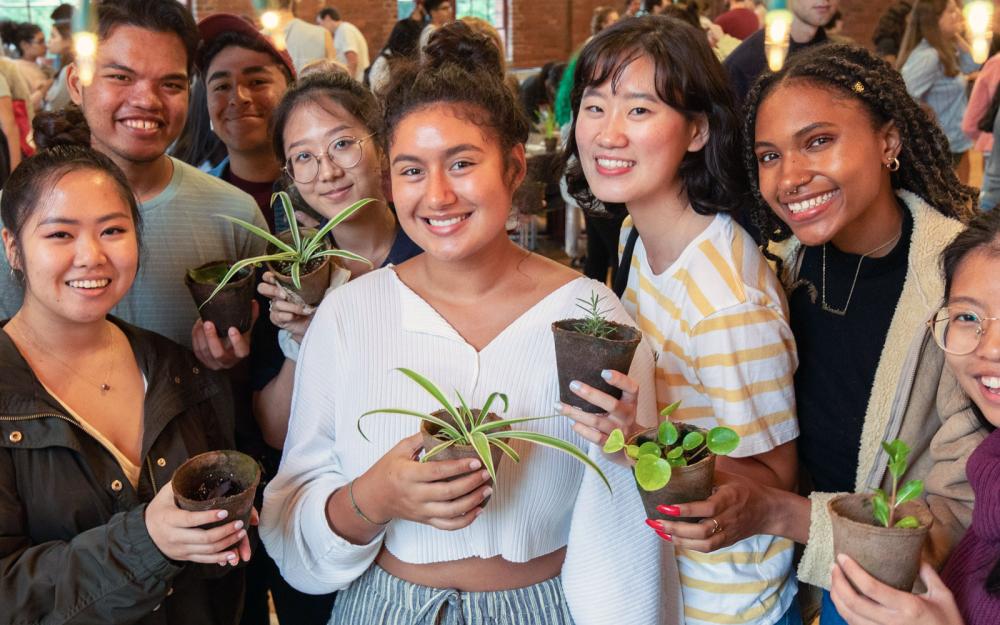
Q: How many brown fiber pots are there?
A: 7